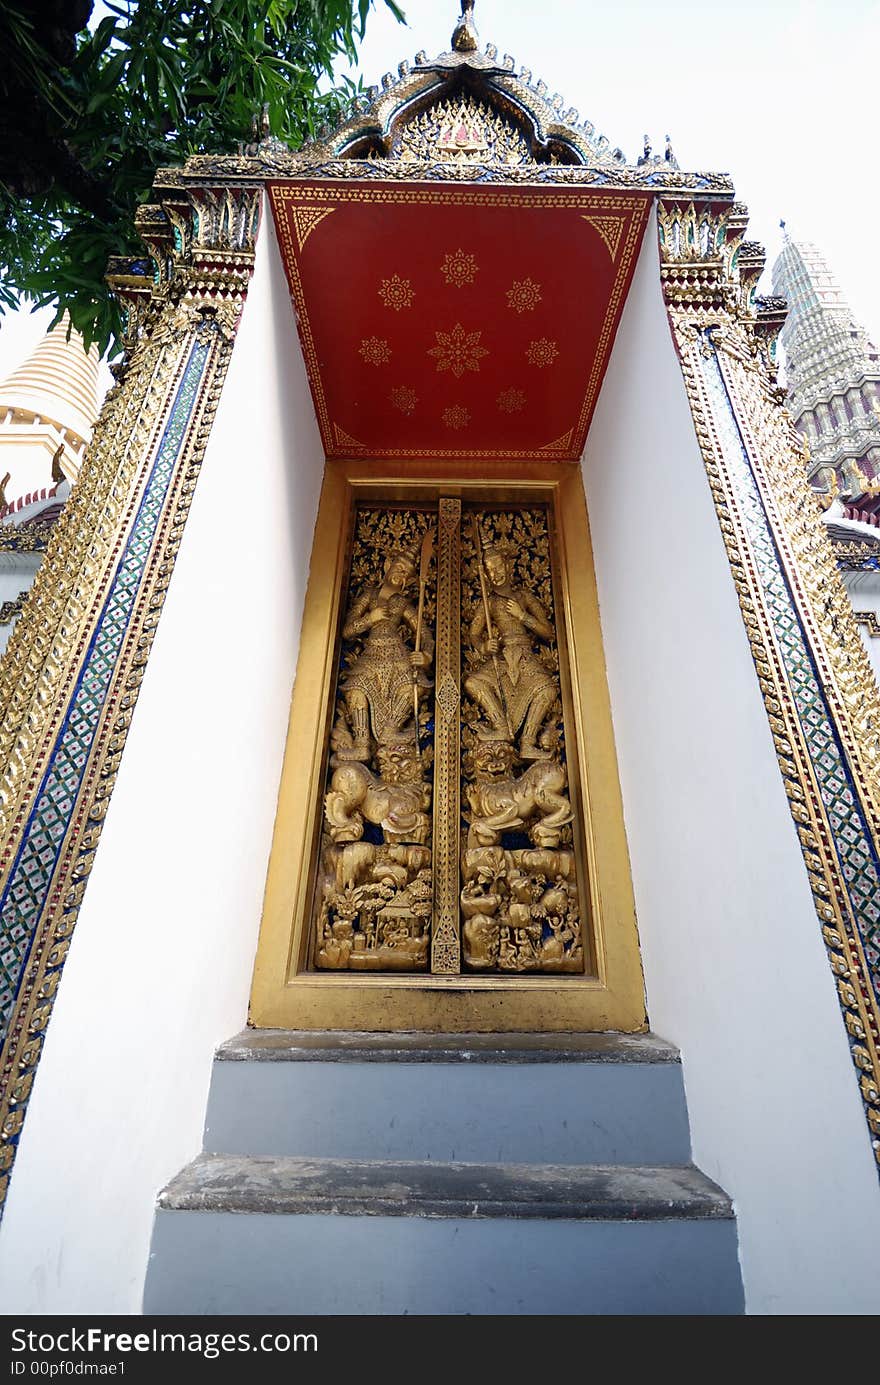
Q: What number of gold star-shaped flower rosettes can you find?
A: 9